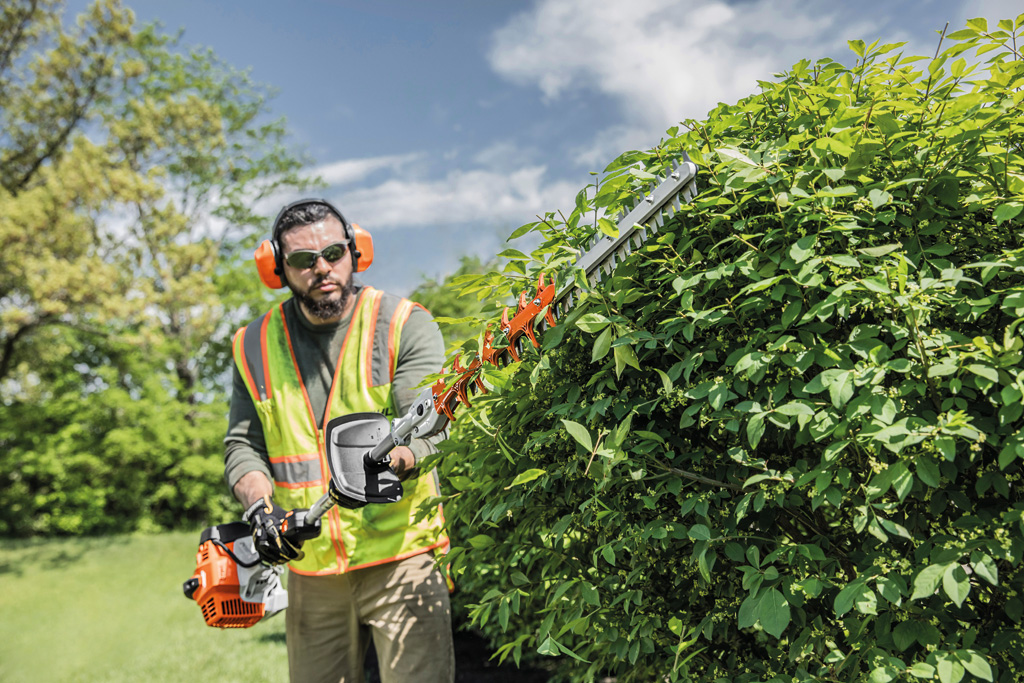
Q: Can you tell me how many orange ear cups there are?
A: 2